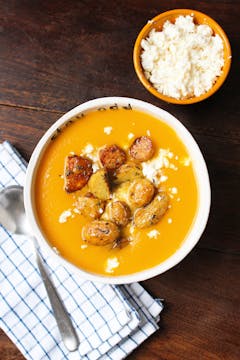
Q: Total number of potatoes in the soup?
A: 10